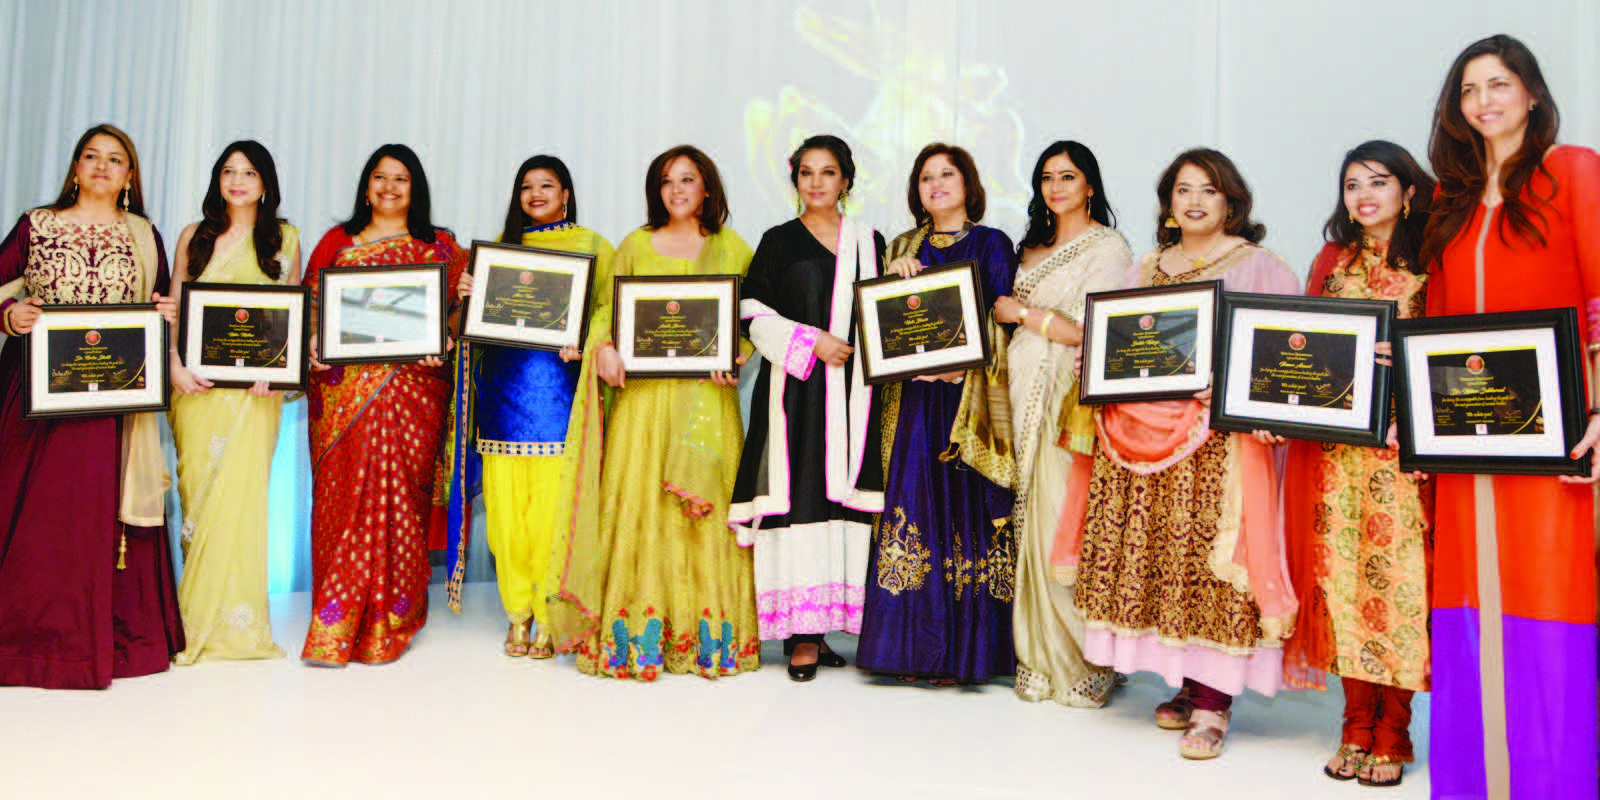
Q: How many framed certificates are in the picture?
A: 9